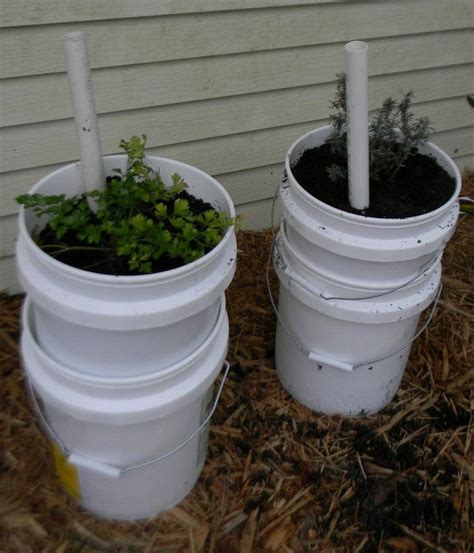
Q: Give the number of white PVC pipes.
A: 2